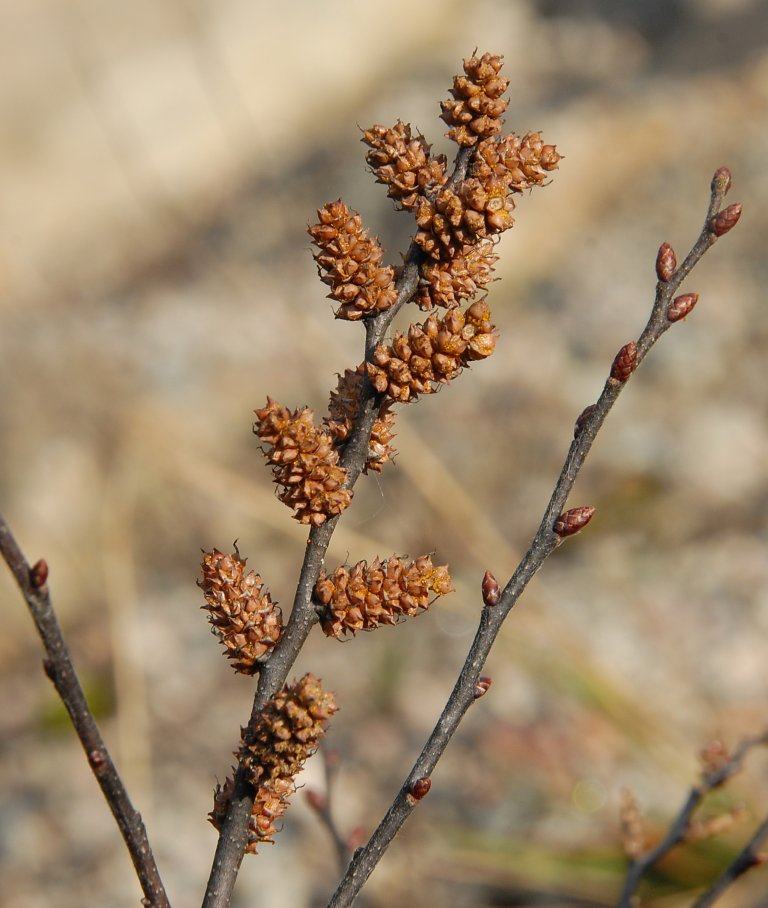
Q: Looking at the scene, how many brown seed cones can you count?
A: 13